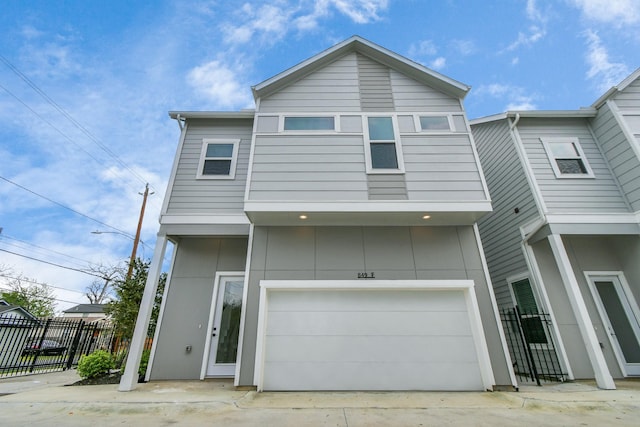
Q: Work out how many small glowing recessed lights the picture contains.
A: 2